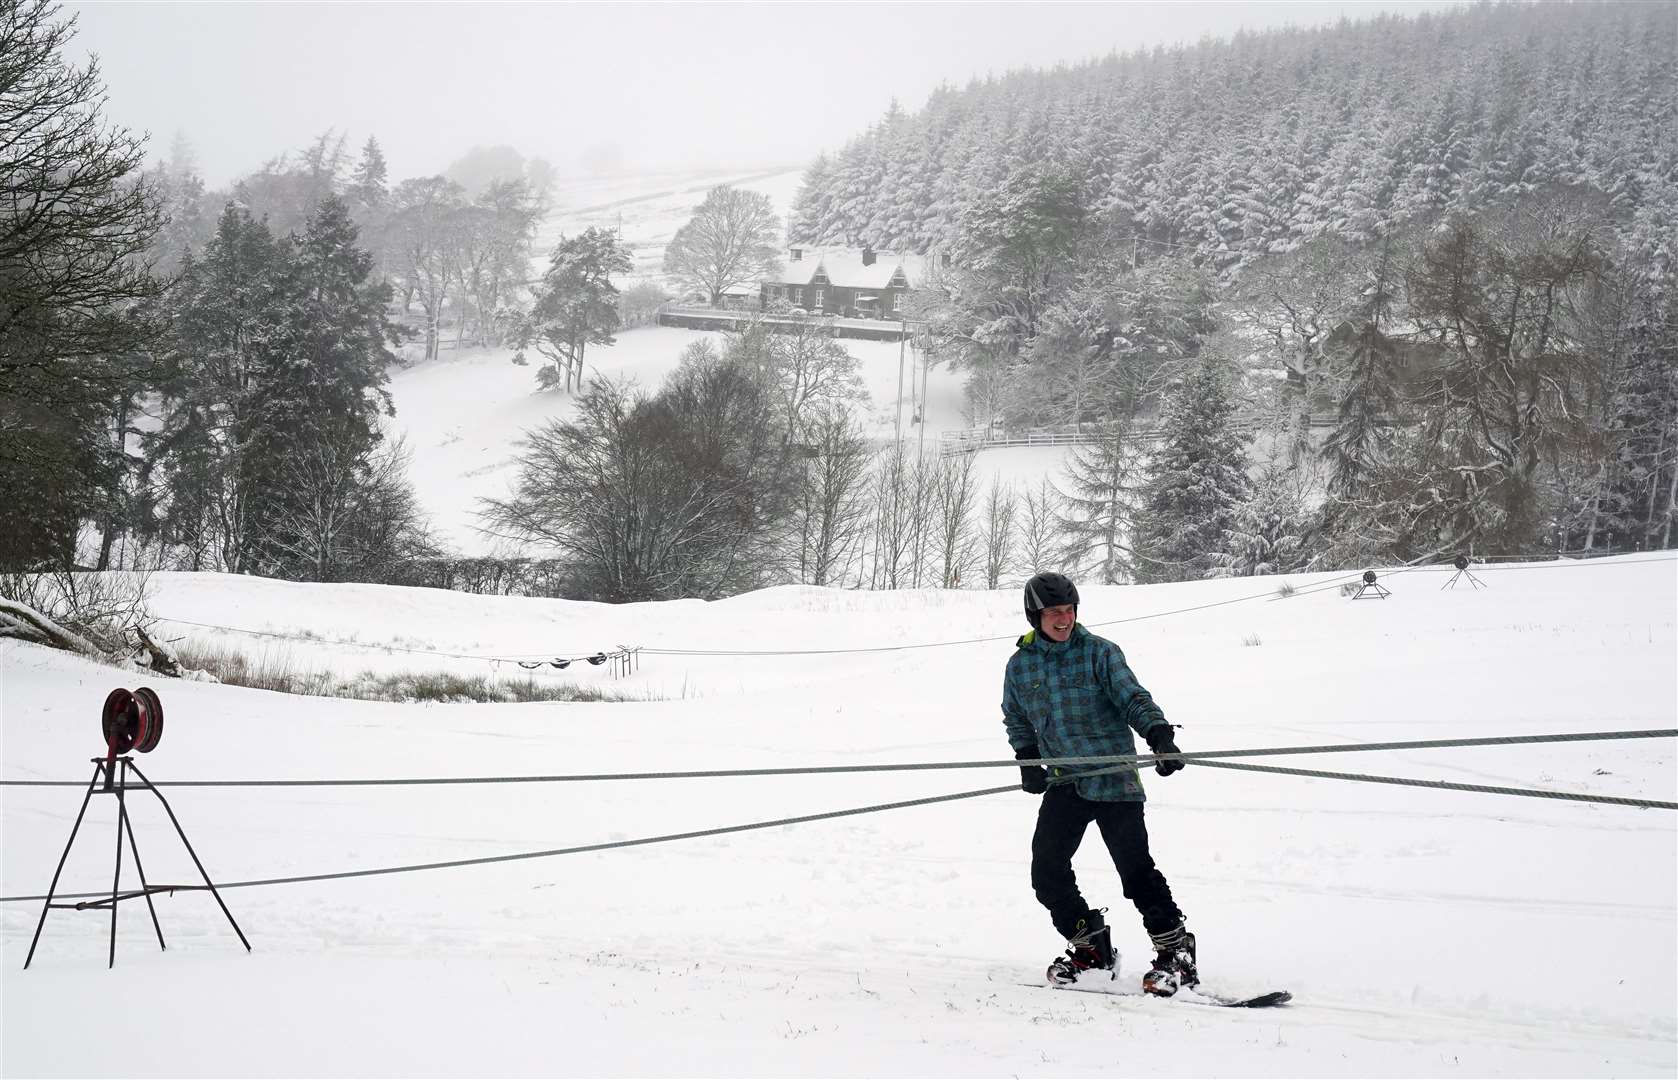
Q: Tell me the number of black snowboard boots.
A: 2